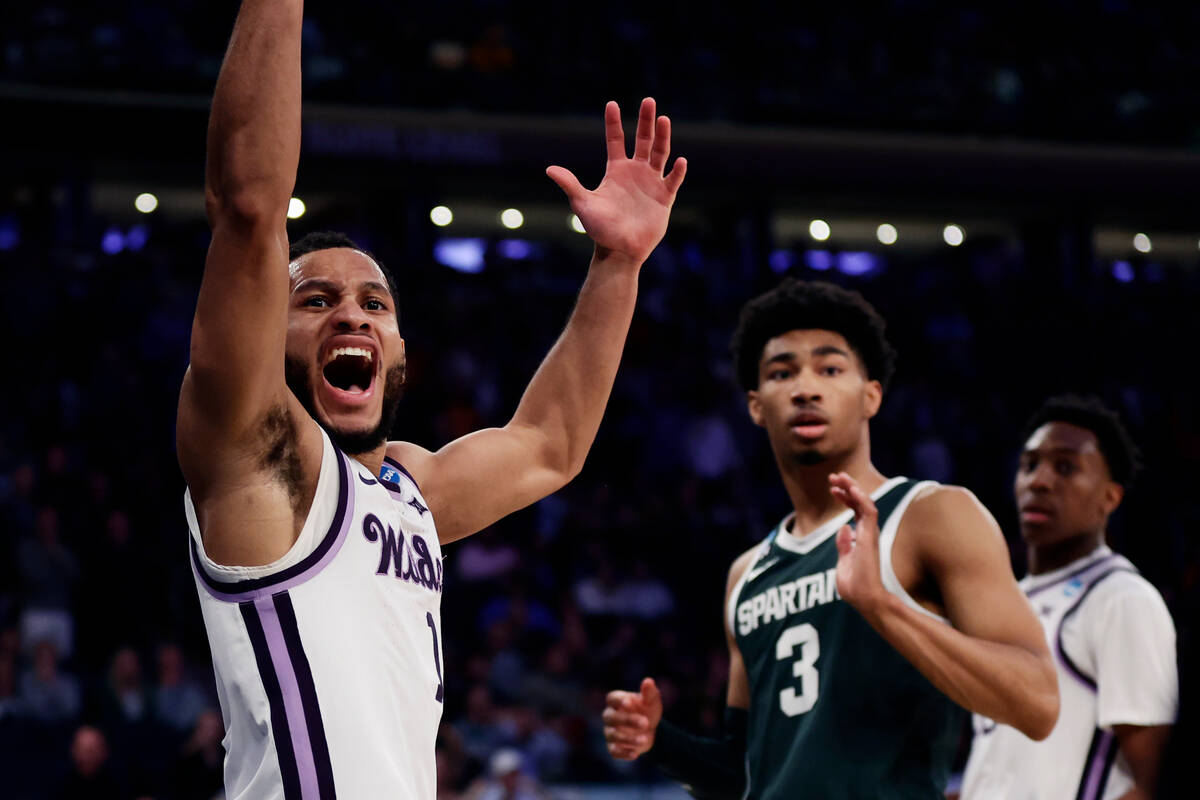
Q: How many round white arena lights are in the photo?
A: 9